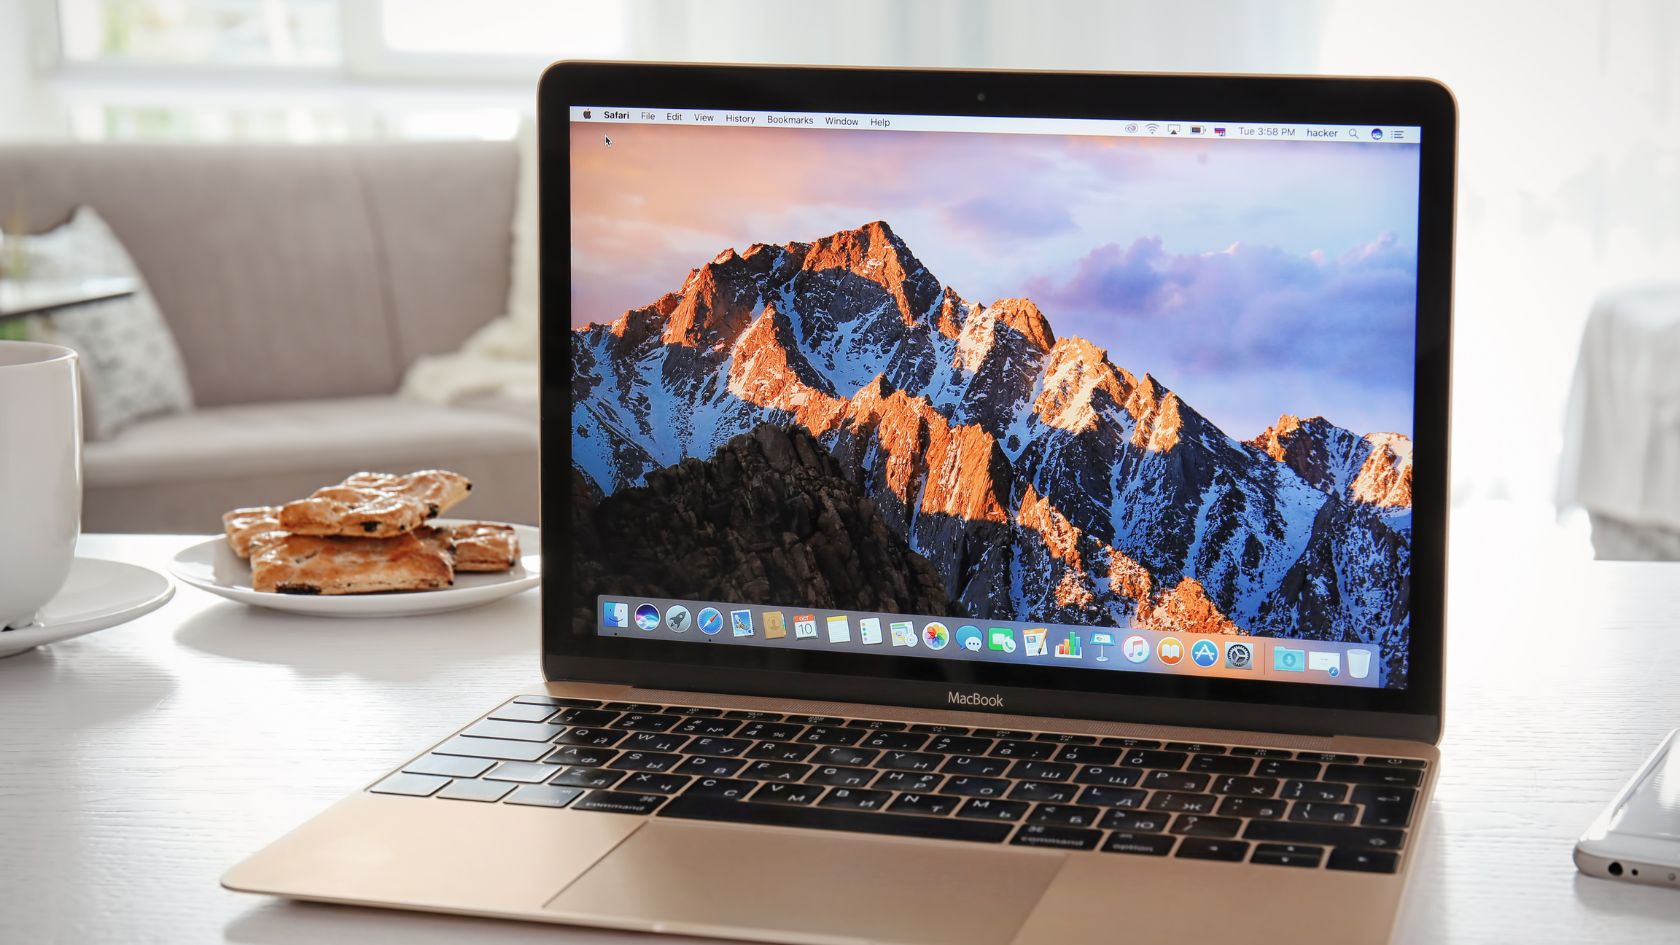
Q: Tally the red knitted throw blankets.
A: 0